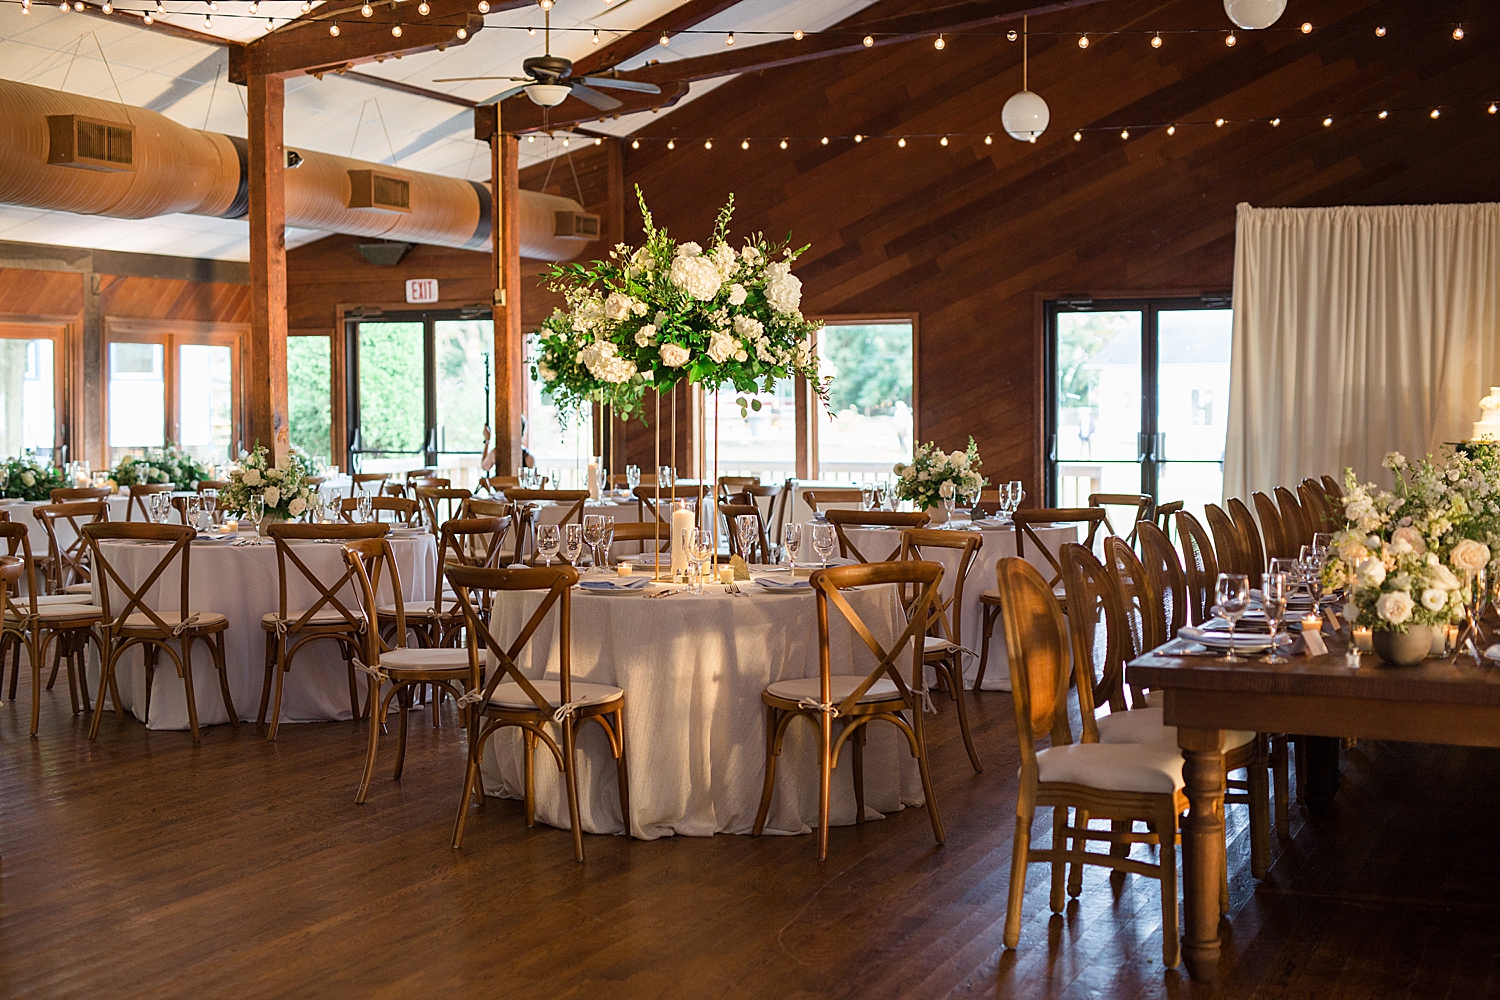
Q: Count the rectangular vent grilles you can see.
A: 3